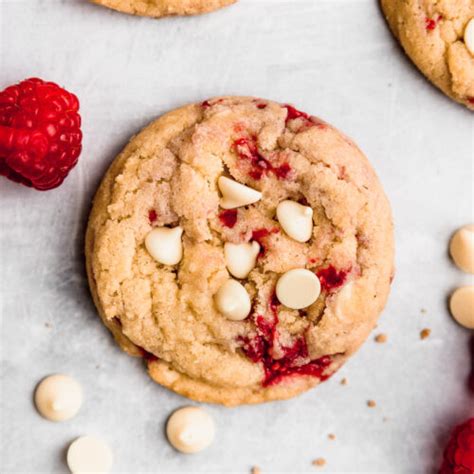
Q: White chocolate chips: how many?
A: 12